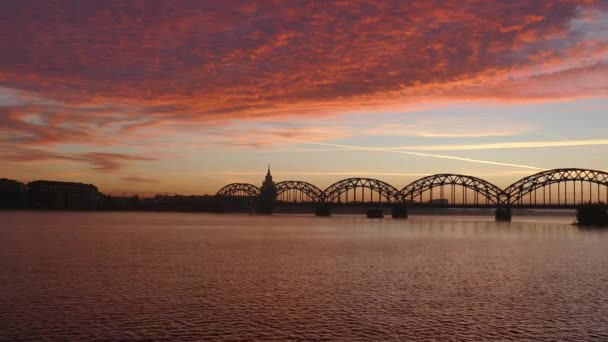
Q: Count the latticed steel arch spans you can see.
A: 5